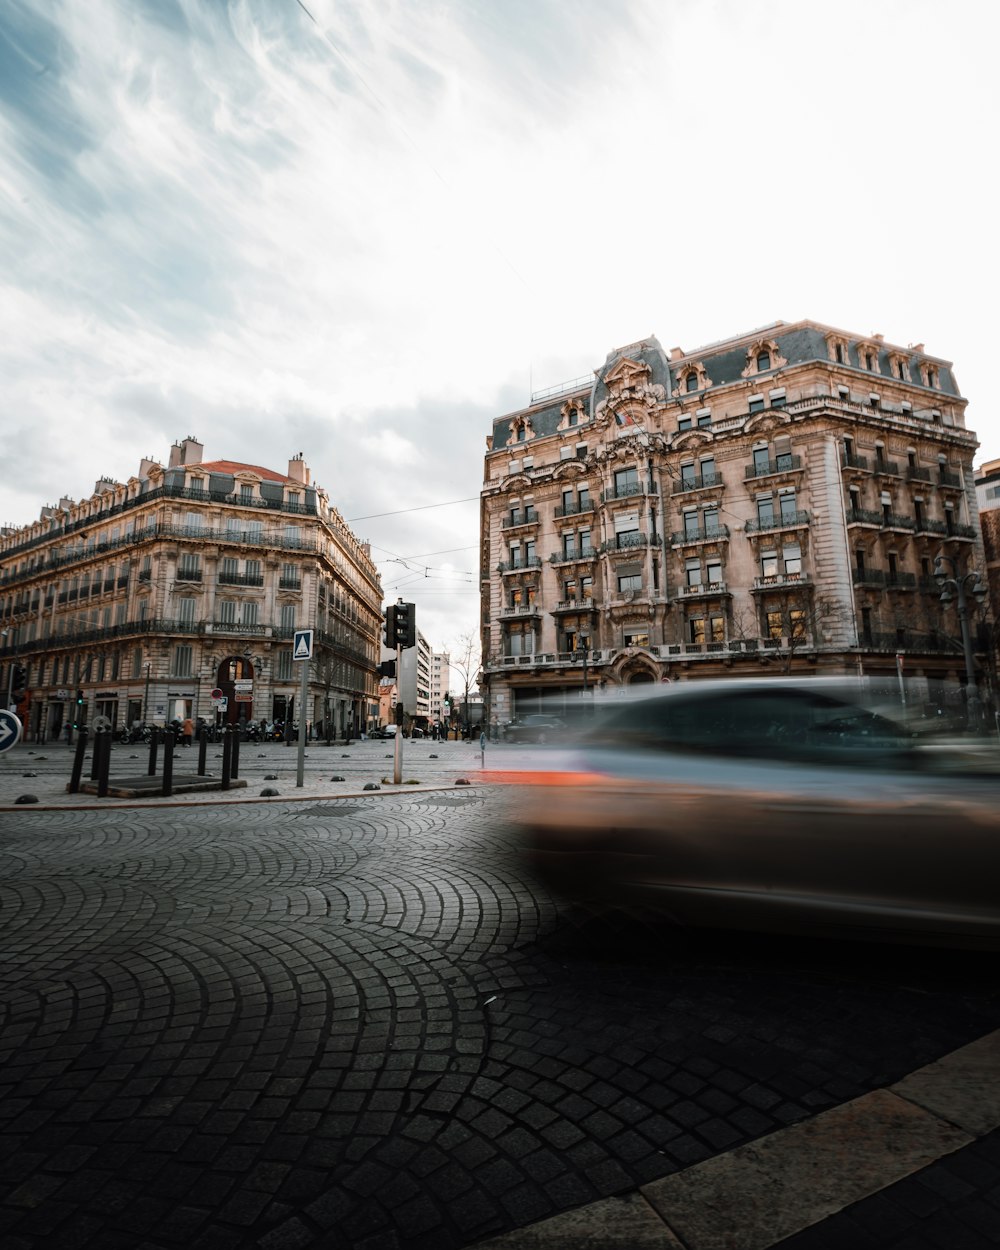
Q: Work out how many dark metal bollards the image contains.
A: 8